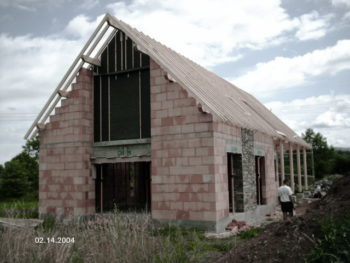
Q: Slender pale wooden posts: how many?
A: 4